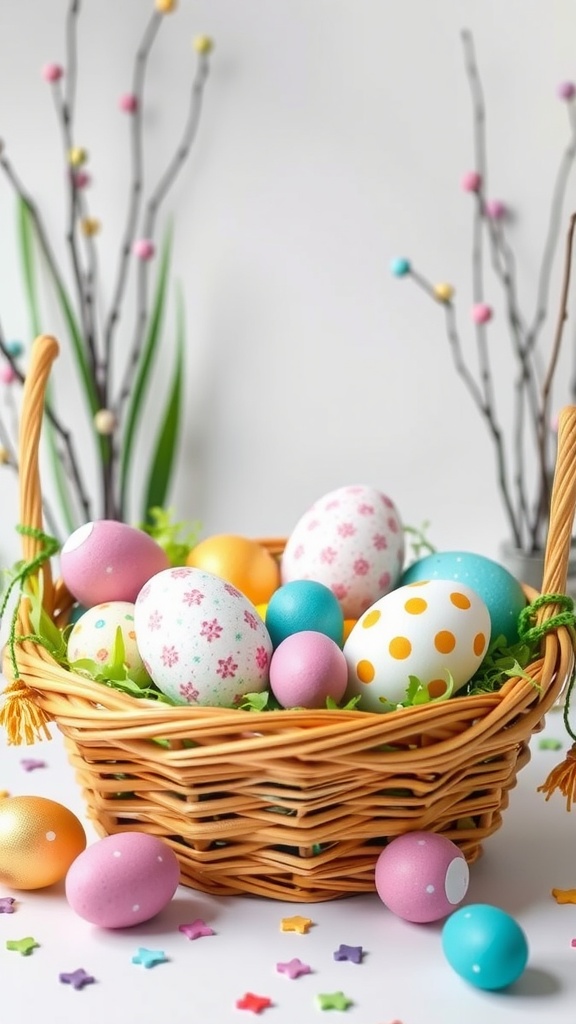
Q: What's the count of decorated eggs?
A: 13